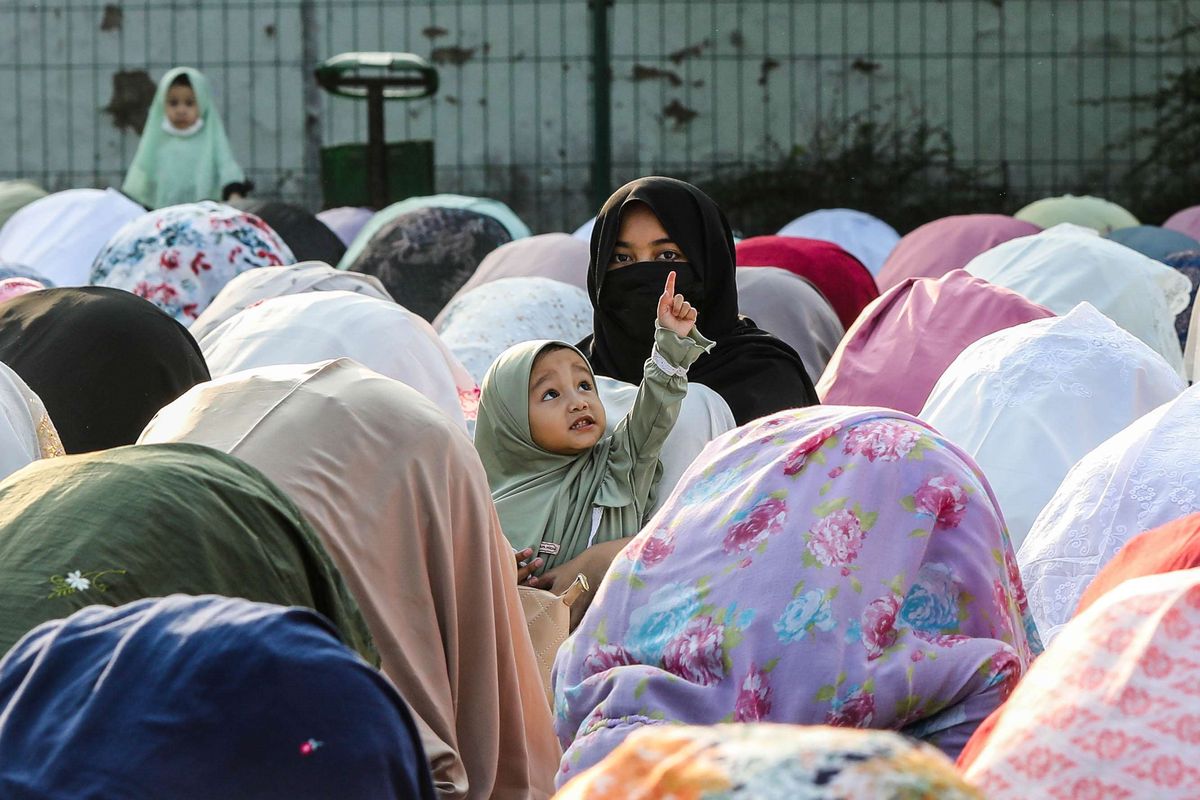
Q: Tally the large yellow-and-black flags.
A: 0